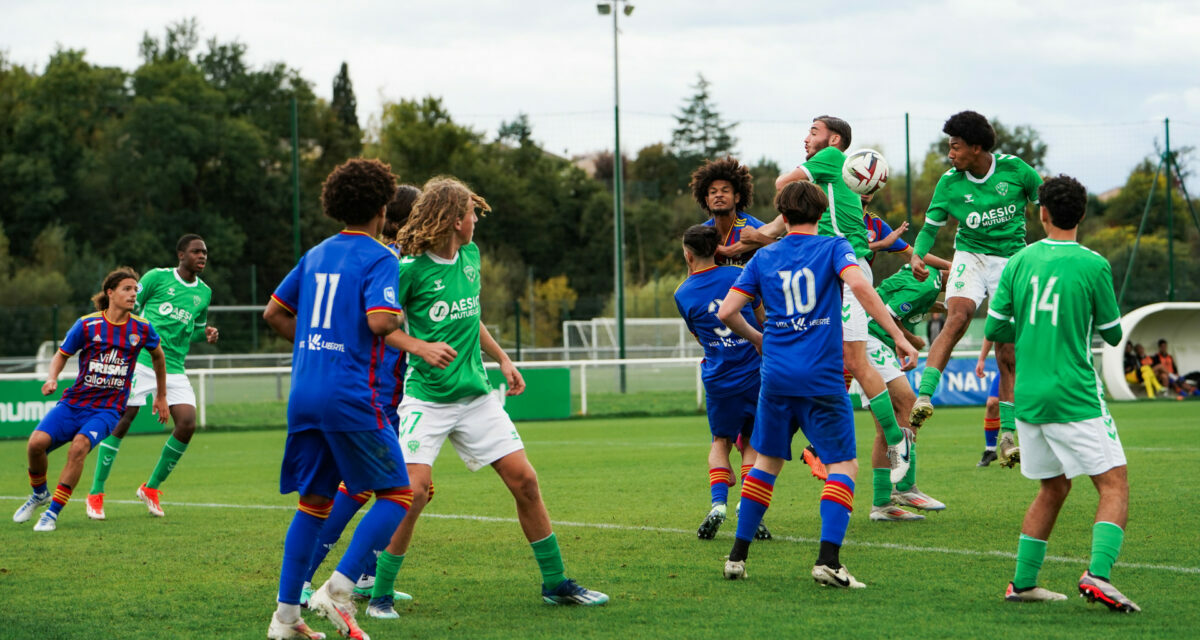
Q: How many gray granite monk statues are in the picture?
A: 0